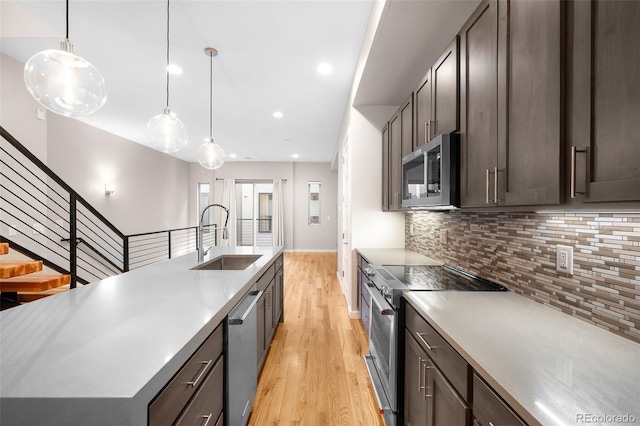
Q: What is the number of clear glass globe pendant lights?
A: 3